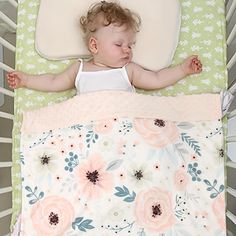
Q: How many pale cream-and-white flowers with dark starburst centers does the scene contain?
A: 3